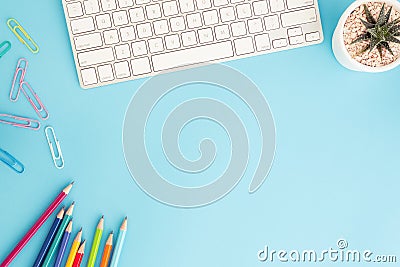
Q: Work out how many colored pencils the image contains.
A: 9